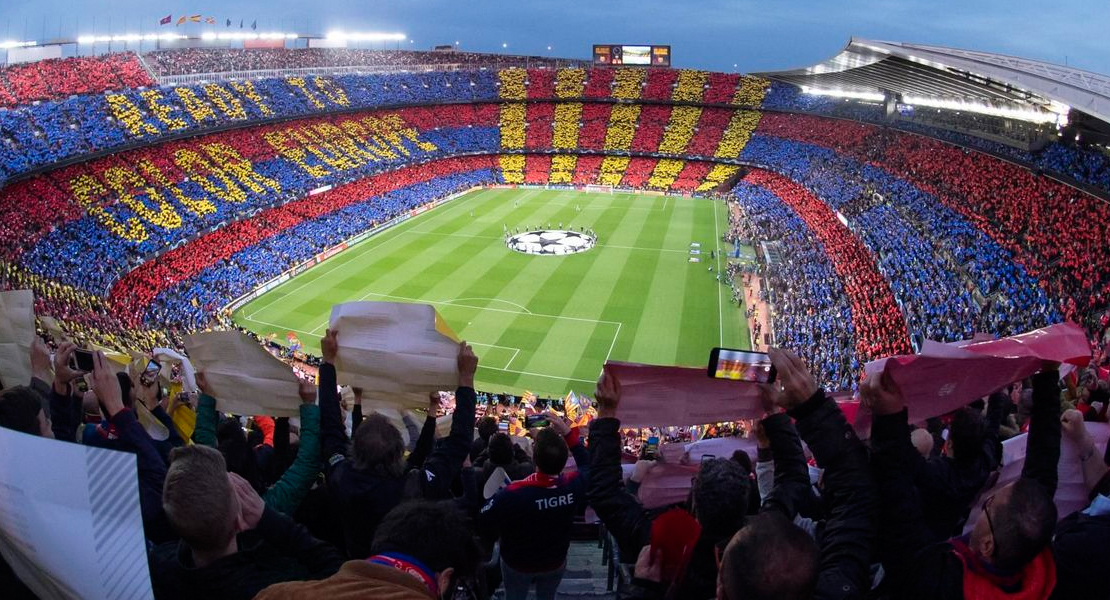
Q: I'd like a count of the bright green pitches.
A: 1